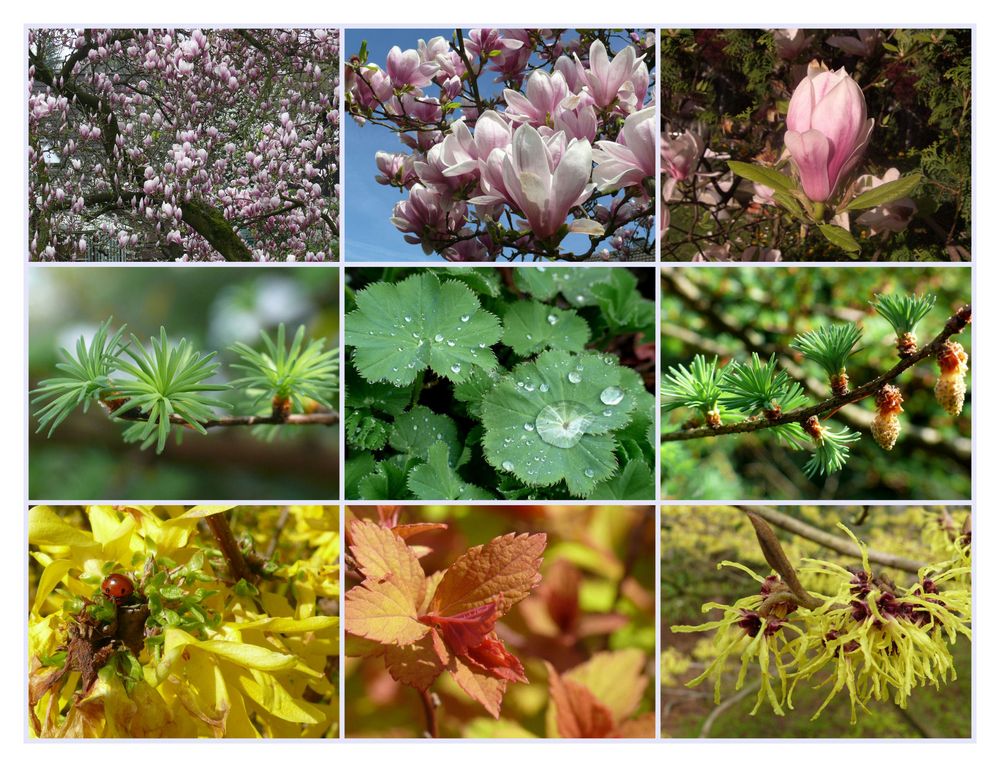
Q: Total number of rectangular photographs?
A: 9